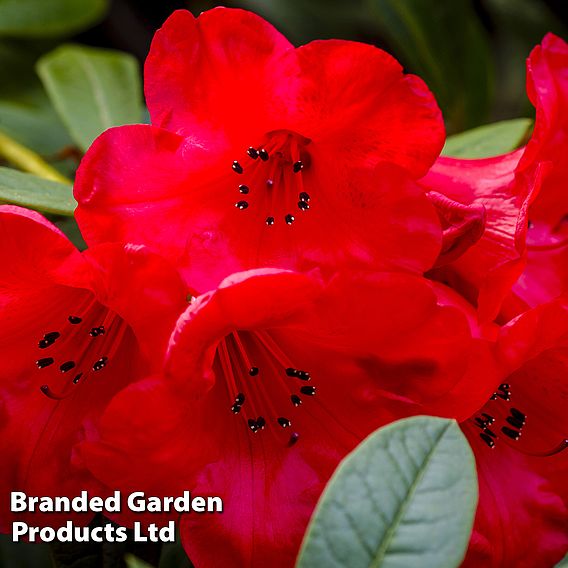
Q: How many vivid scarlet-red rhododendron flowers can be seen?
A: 5